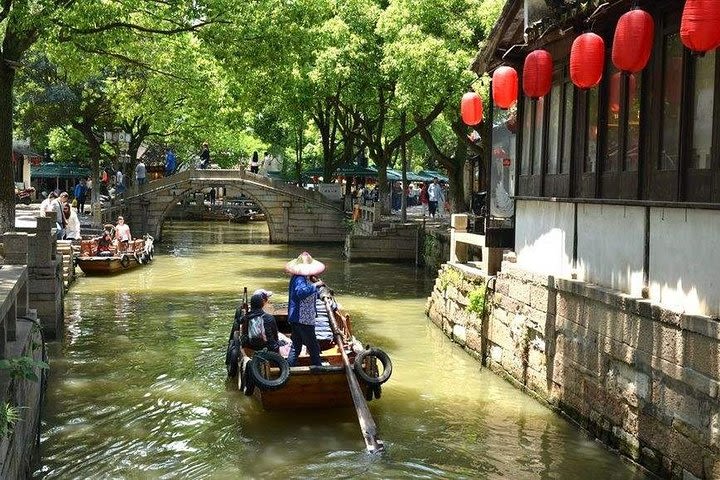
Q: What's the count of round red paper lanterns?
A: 6